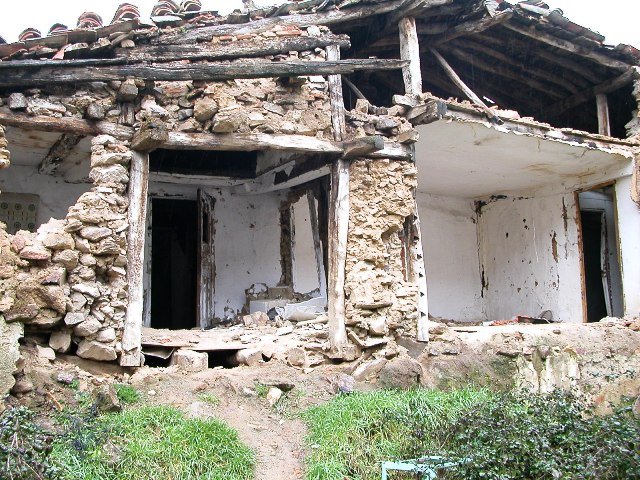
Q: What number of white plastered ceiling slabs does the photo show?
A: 1